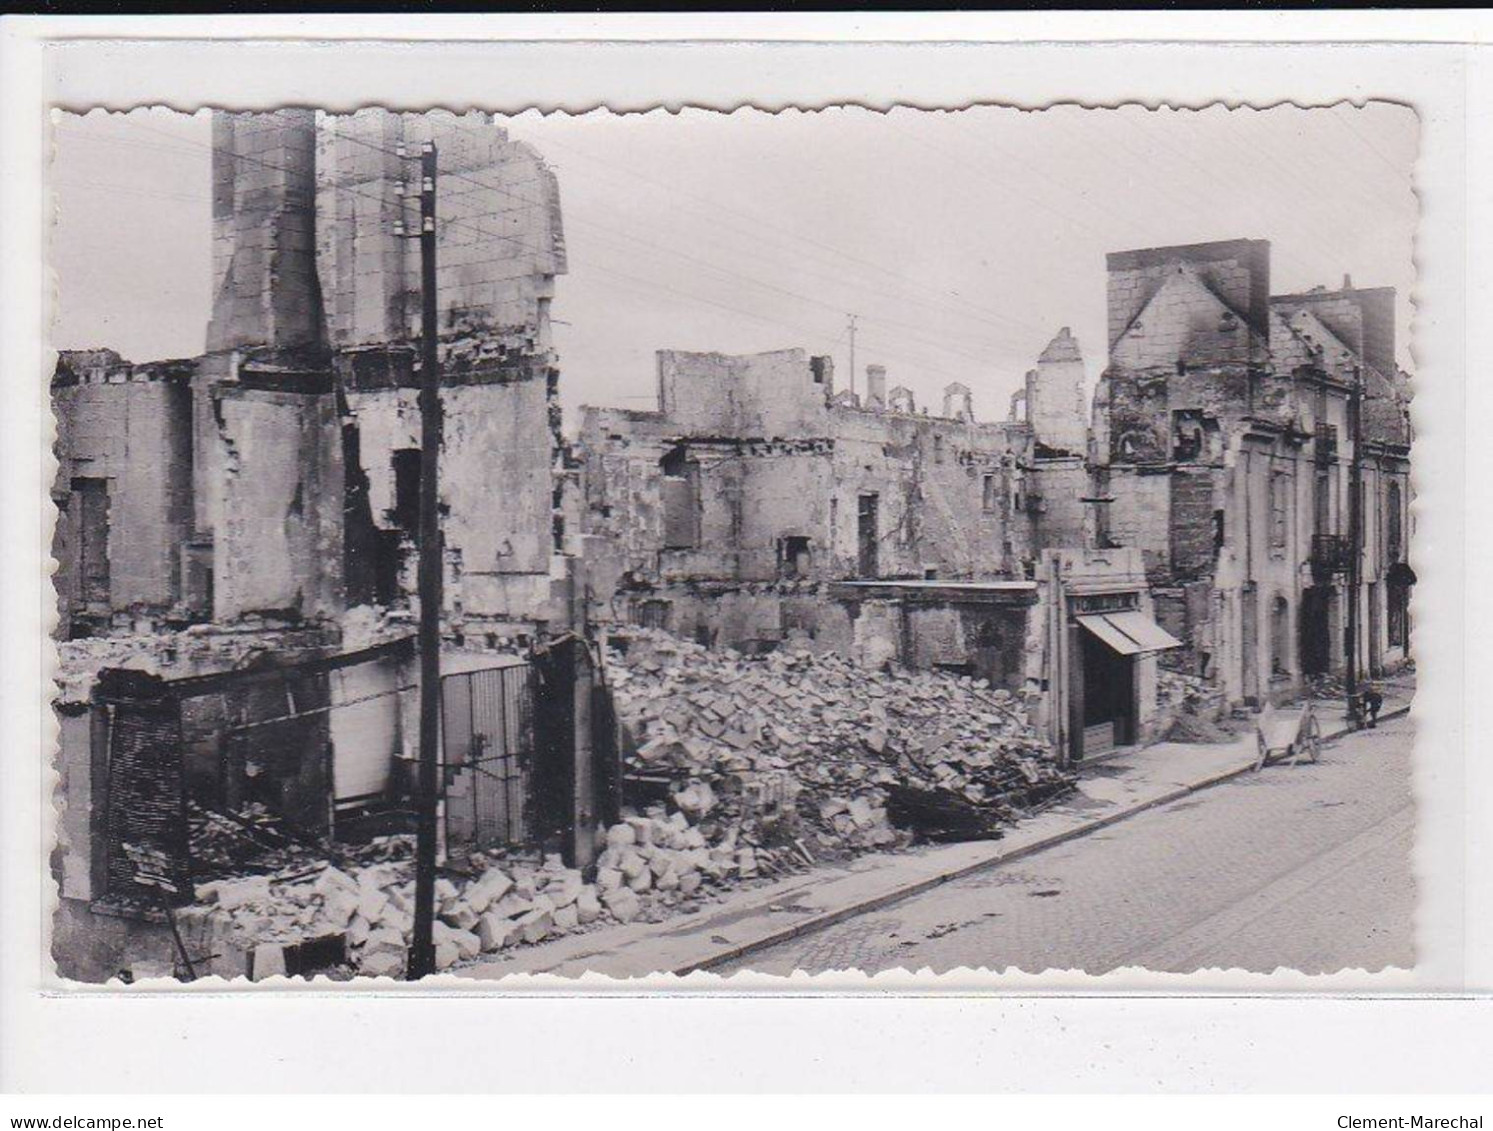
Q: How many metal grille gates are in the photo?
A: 1